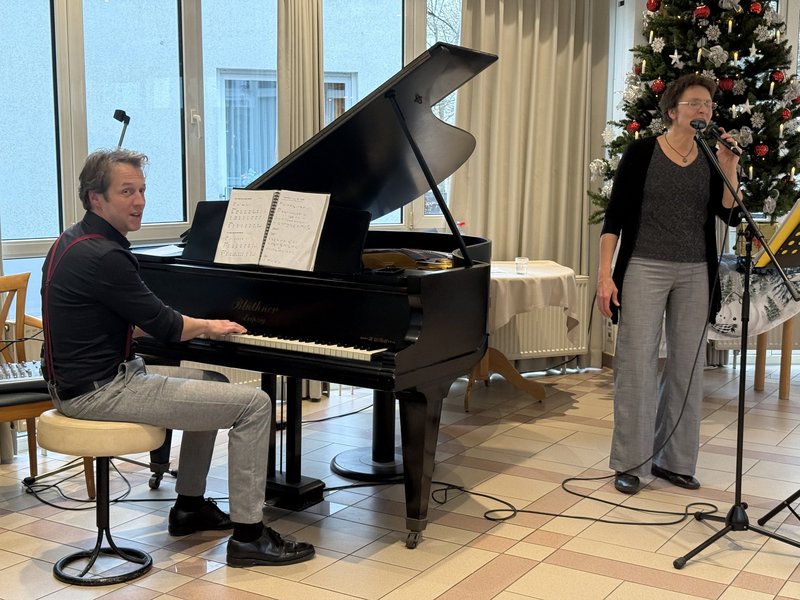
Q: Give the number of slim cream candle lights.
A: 12